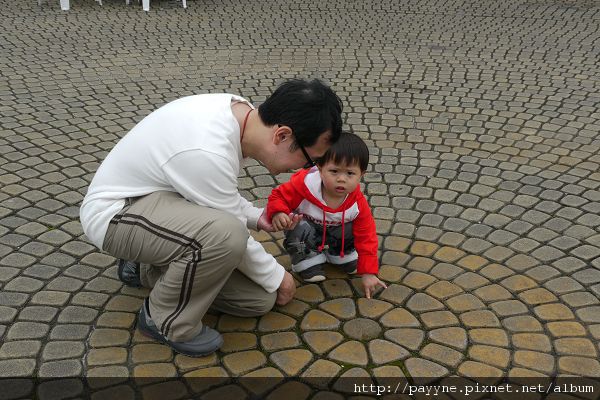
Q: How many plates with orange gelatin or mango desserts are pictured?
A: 0